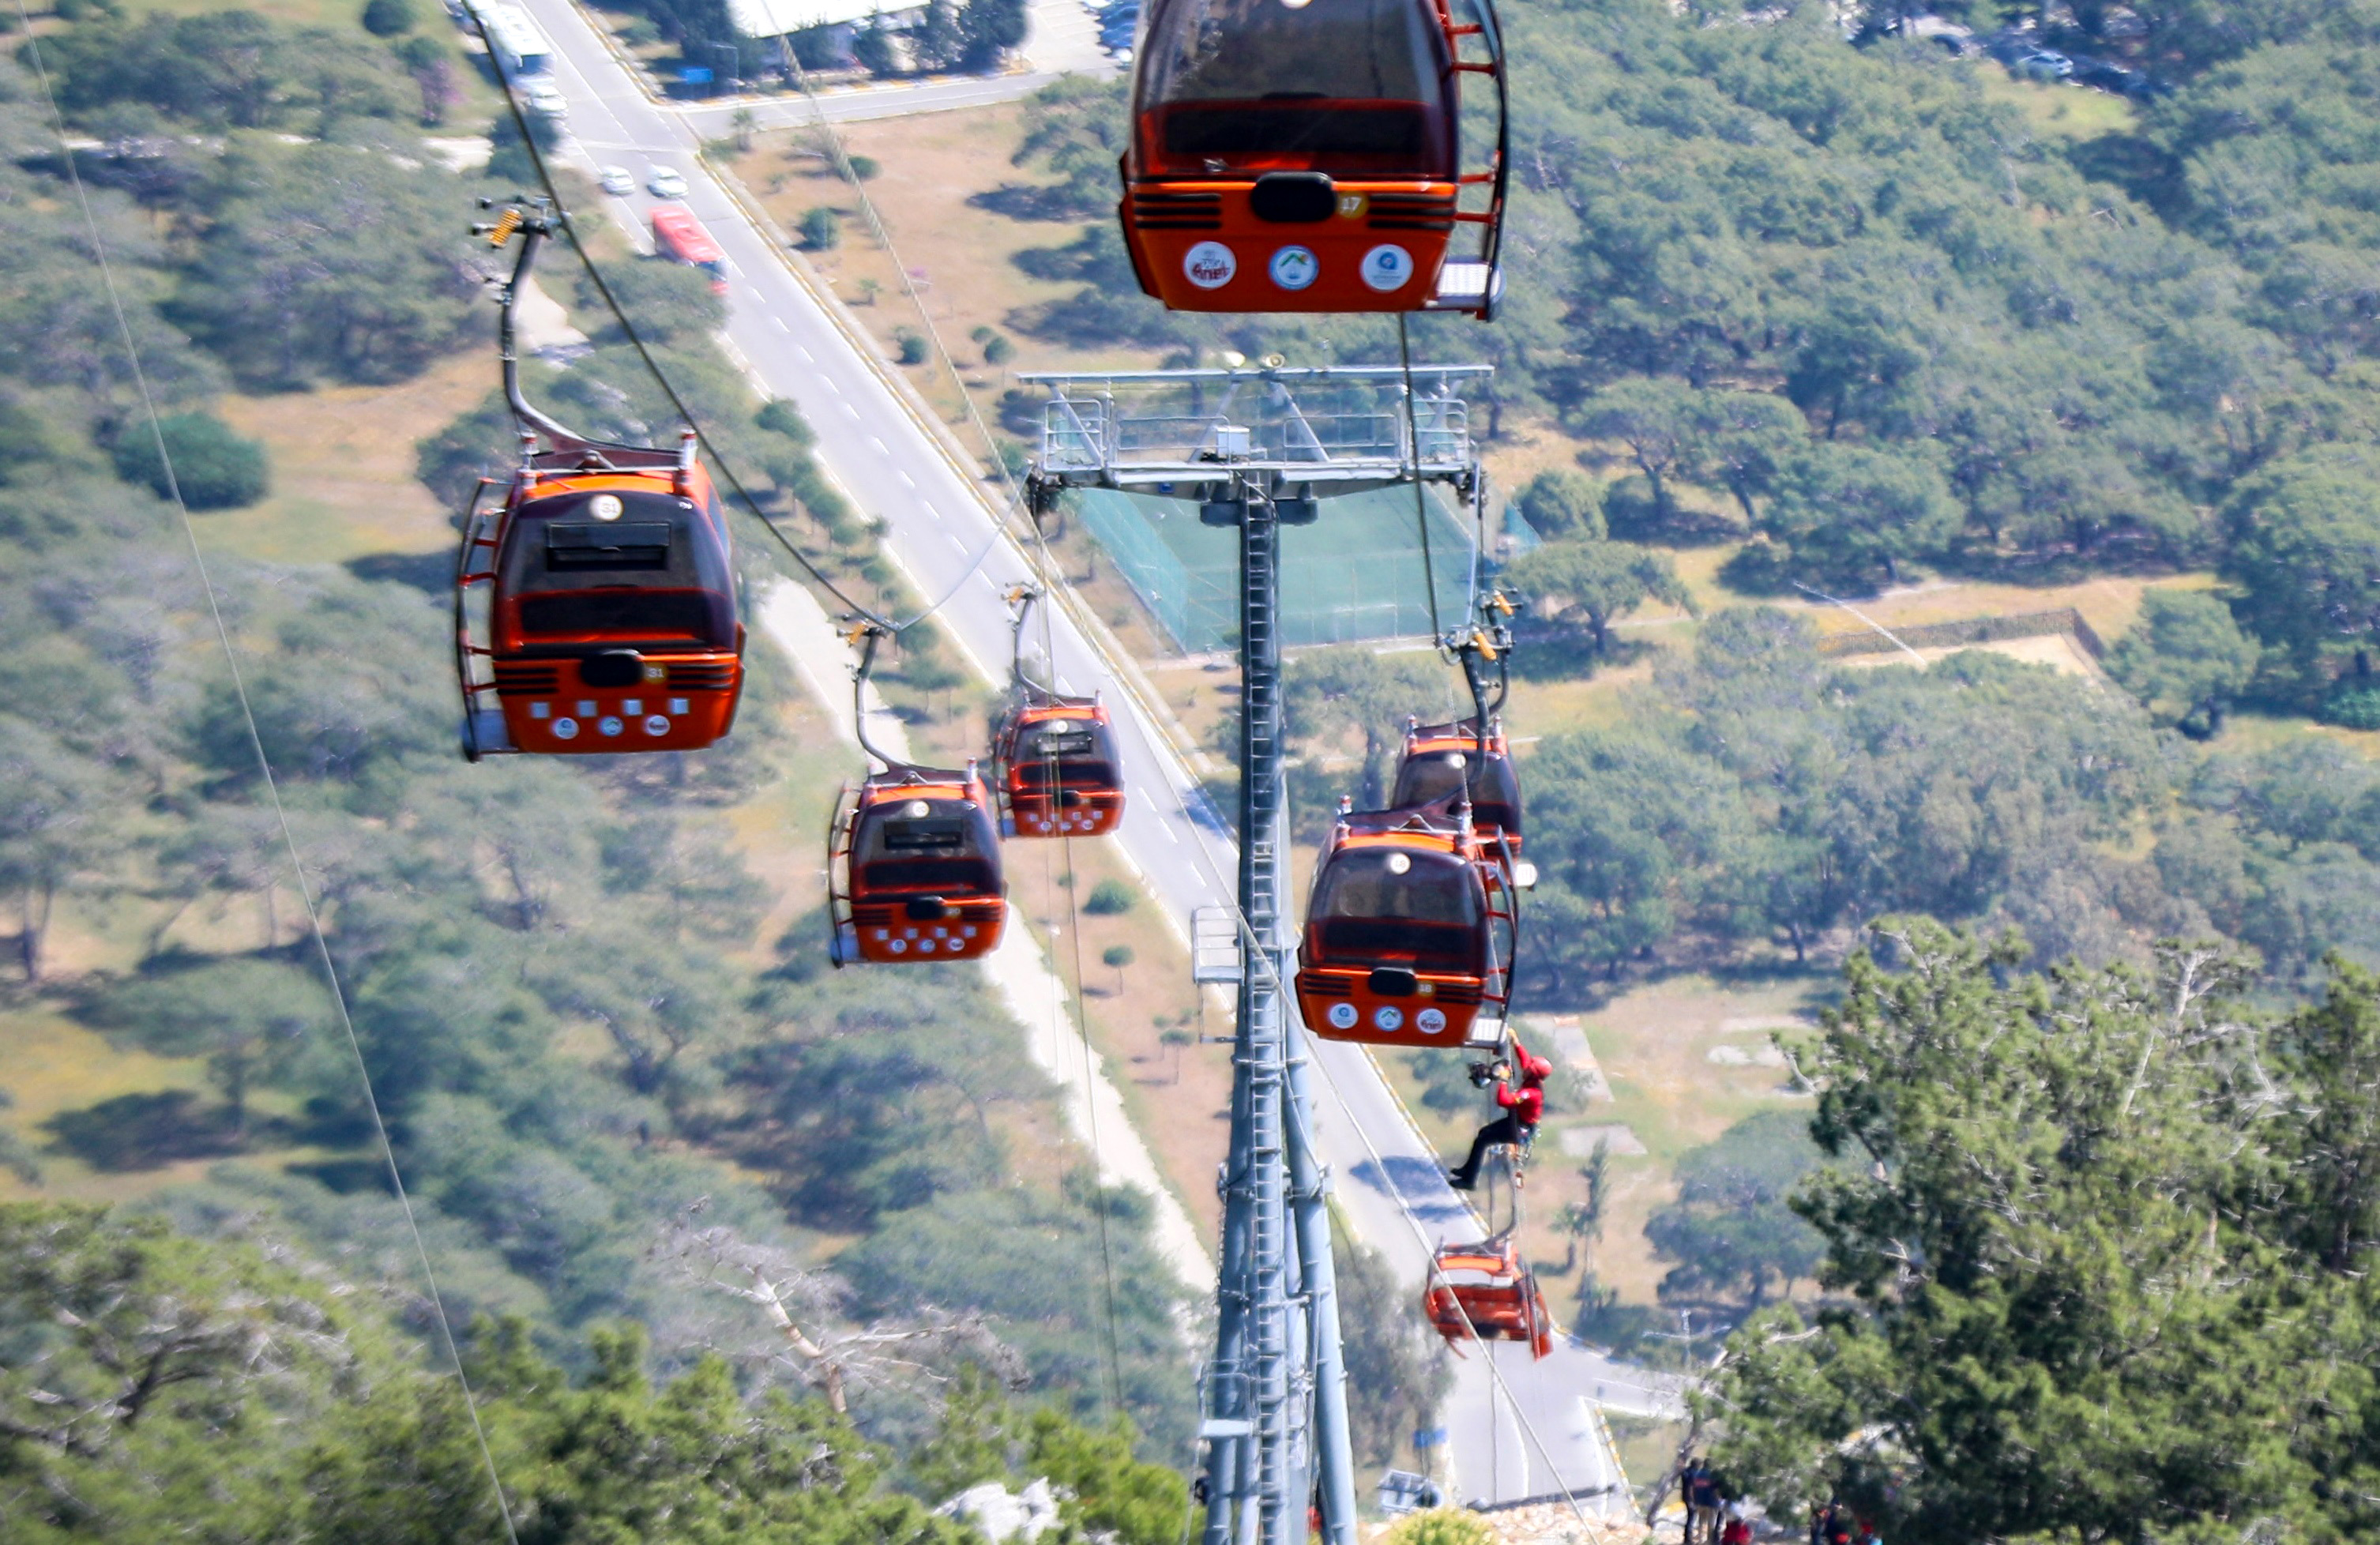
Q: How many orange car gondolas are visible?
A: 7